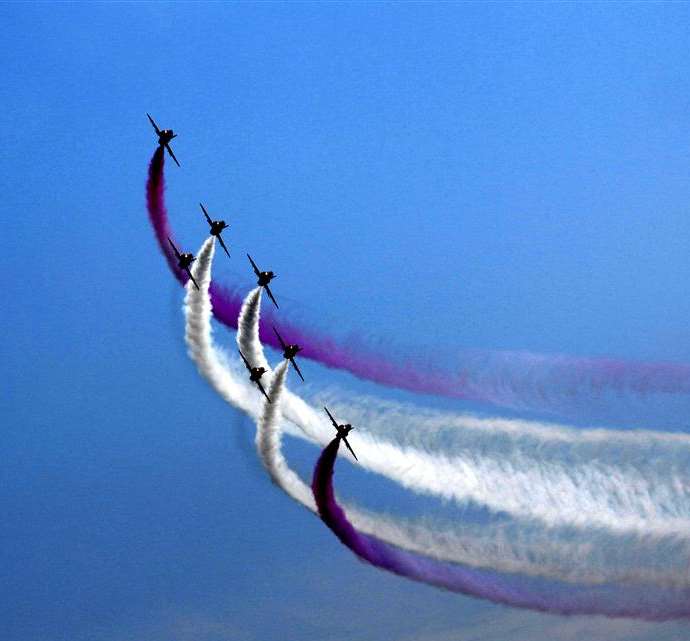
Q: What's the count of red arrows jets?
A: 7